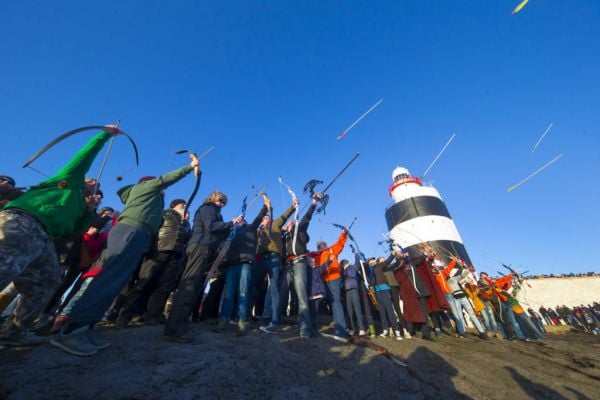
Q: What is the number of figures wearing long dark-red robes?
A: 2